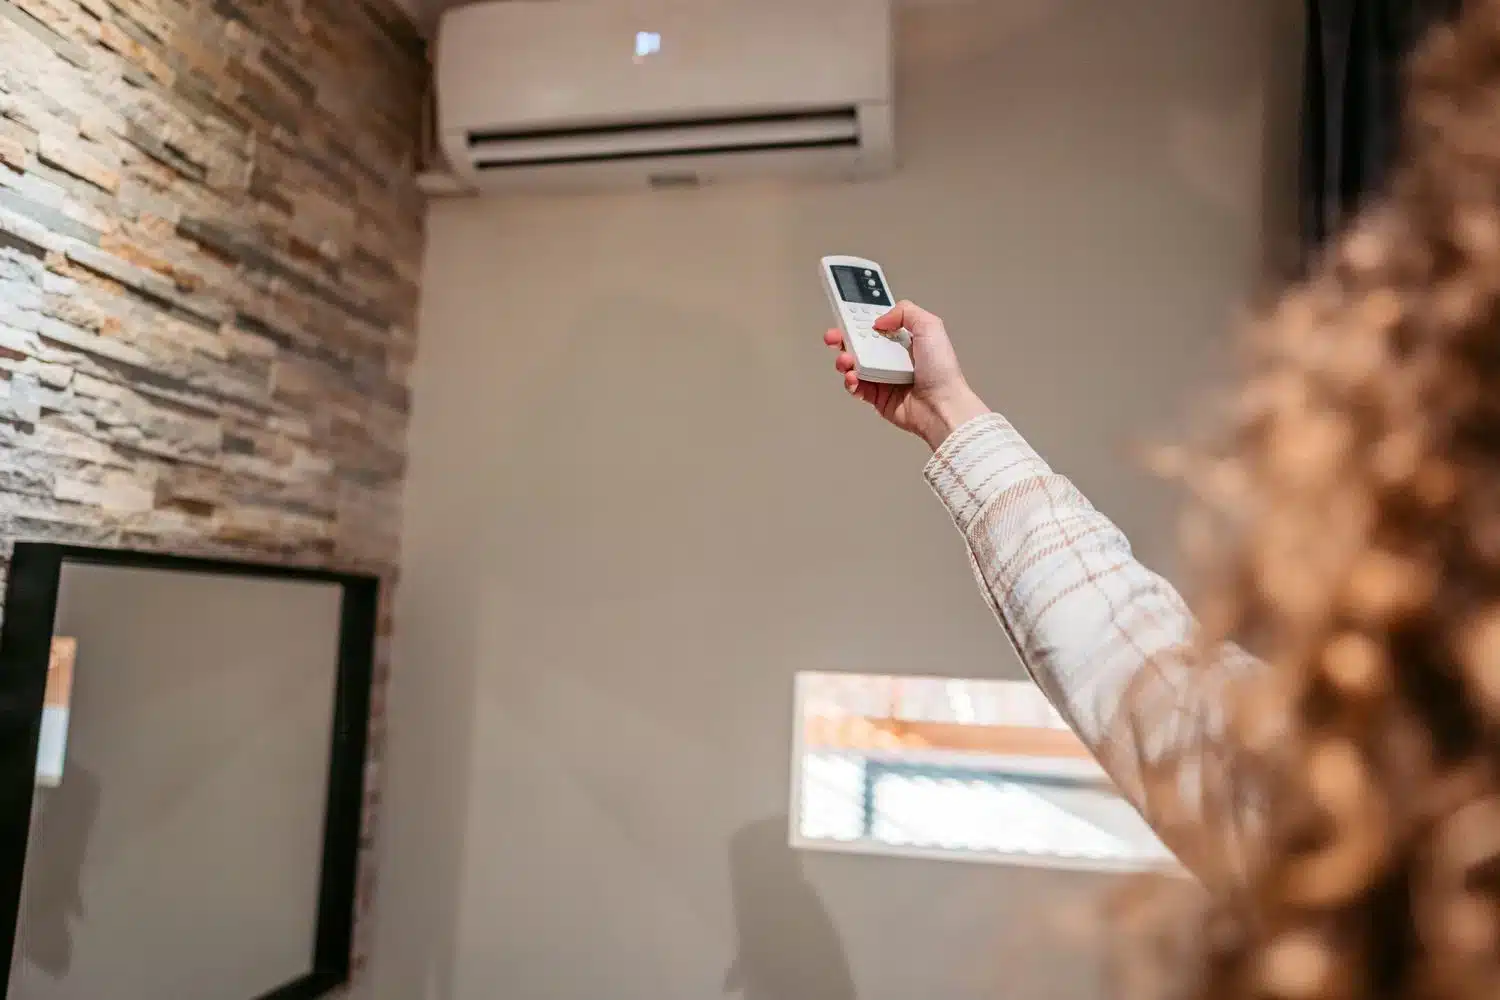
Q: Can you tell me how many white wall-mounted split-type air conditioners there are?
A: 1